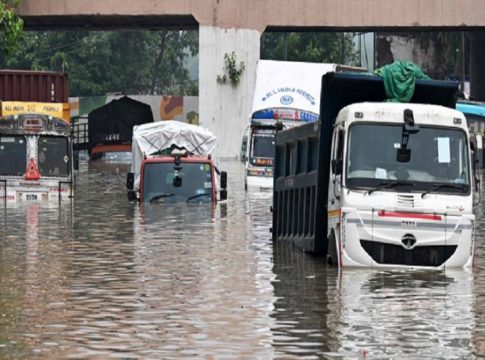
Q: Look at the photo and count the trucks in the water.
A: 5